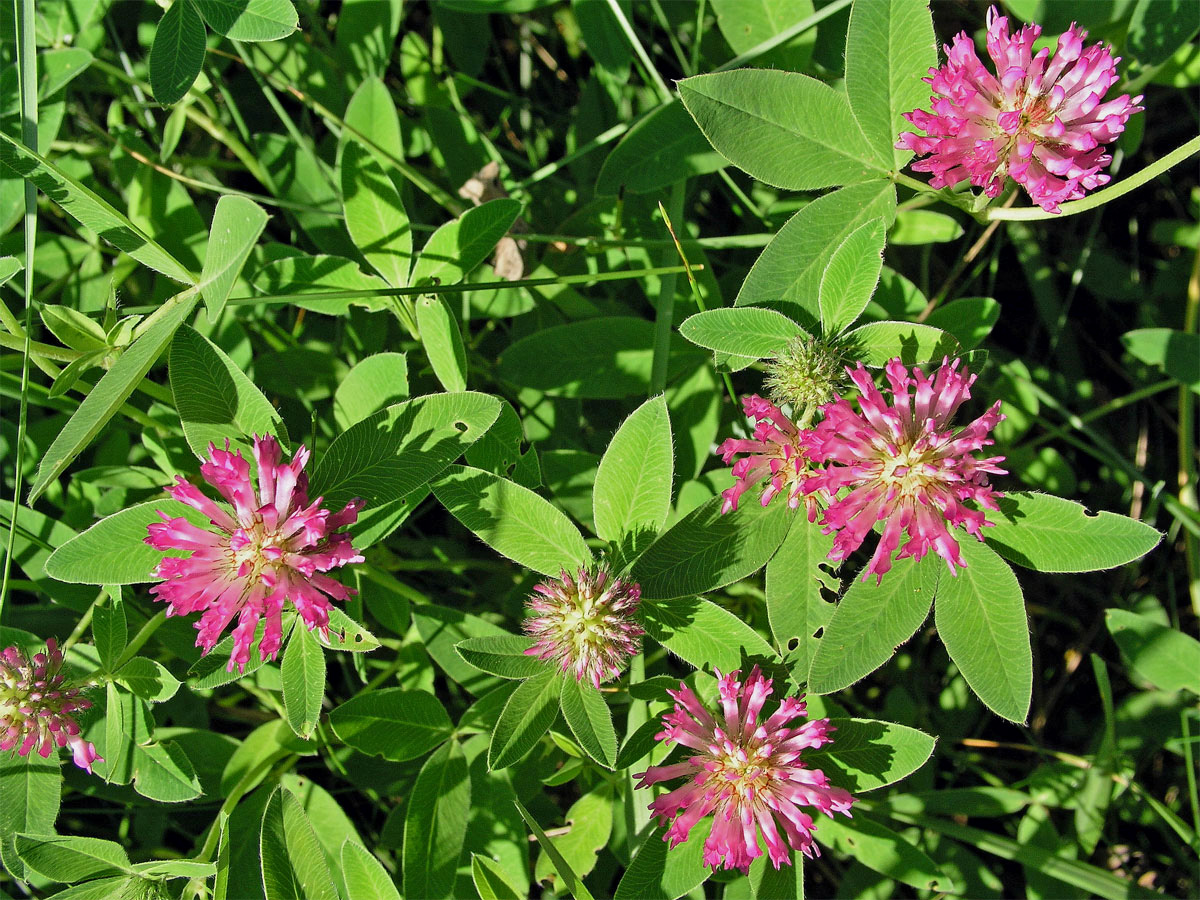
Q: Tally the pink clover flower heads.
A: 7